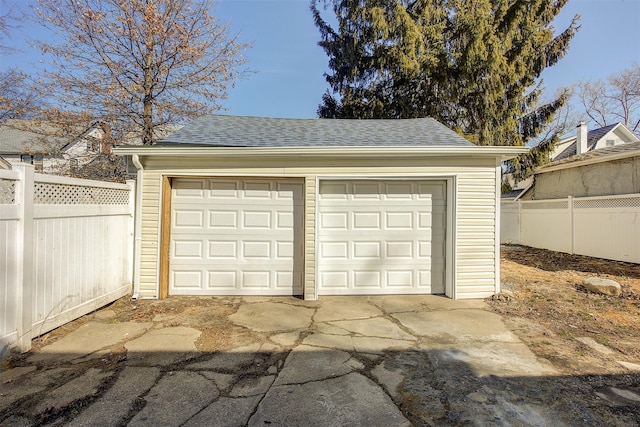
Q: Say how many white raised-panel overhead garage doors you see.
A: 2